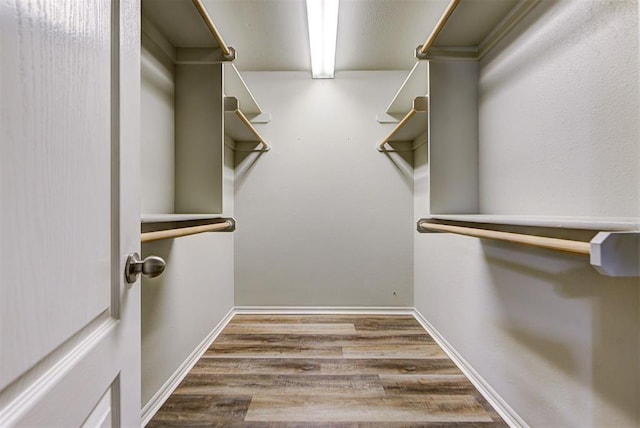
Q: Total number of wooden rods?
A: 6